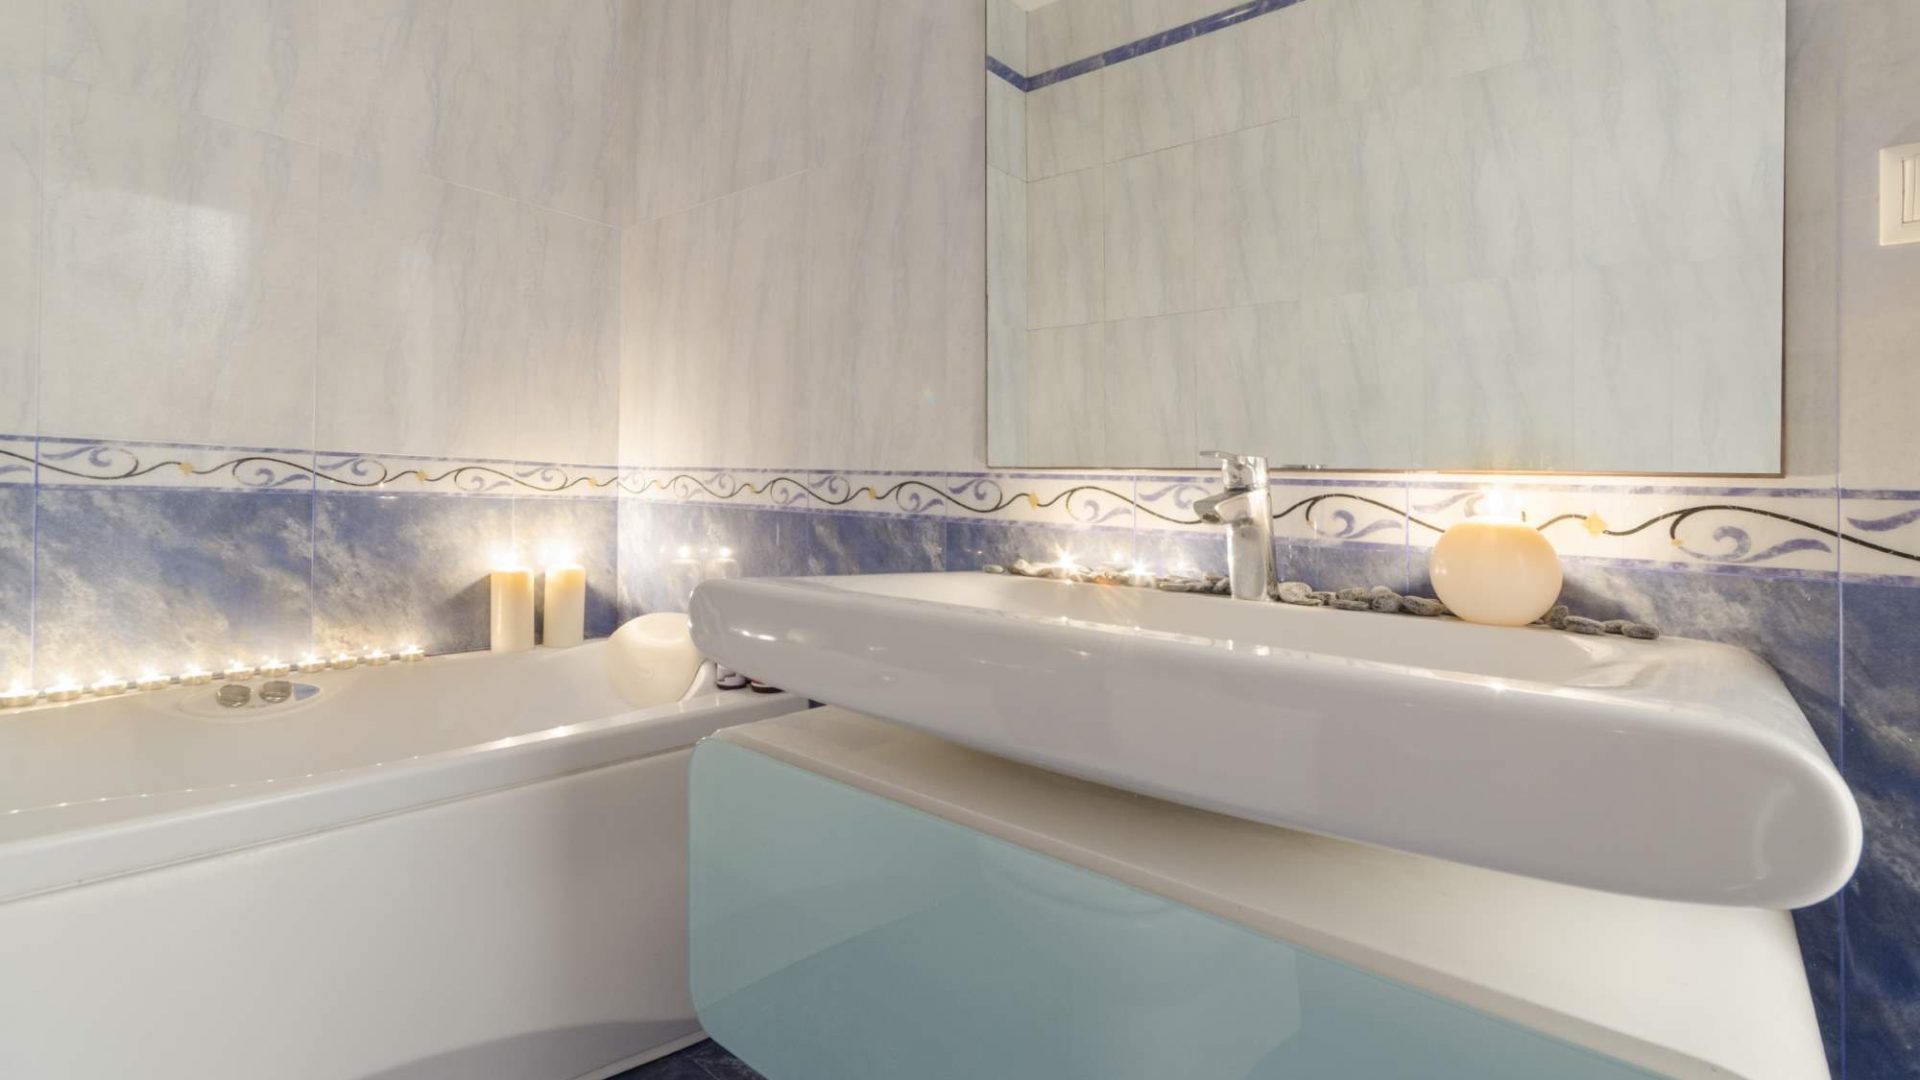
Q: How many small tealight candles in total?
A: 13